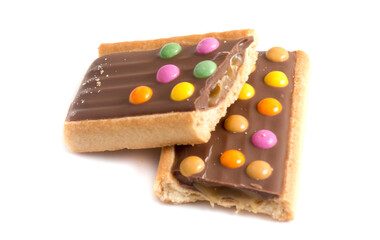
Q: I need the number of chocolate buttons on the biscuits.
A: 15